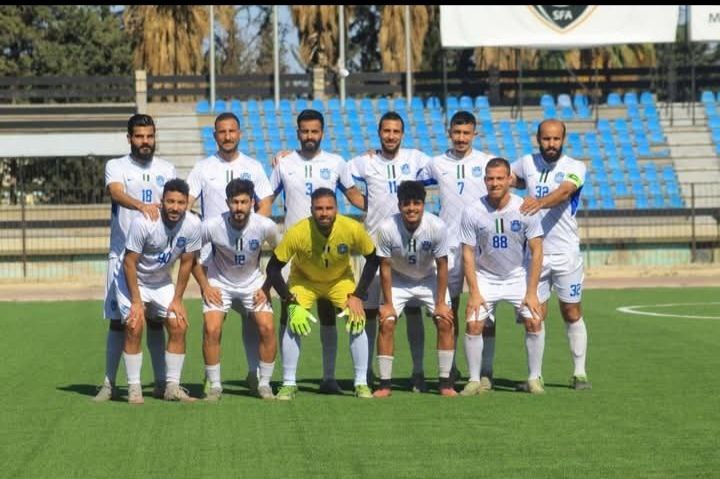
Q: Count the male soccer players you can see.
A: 11